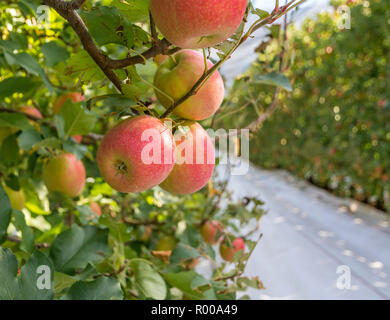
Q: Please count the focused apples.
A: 4